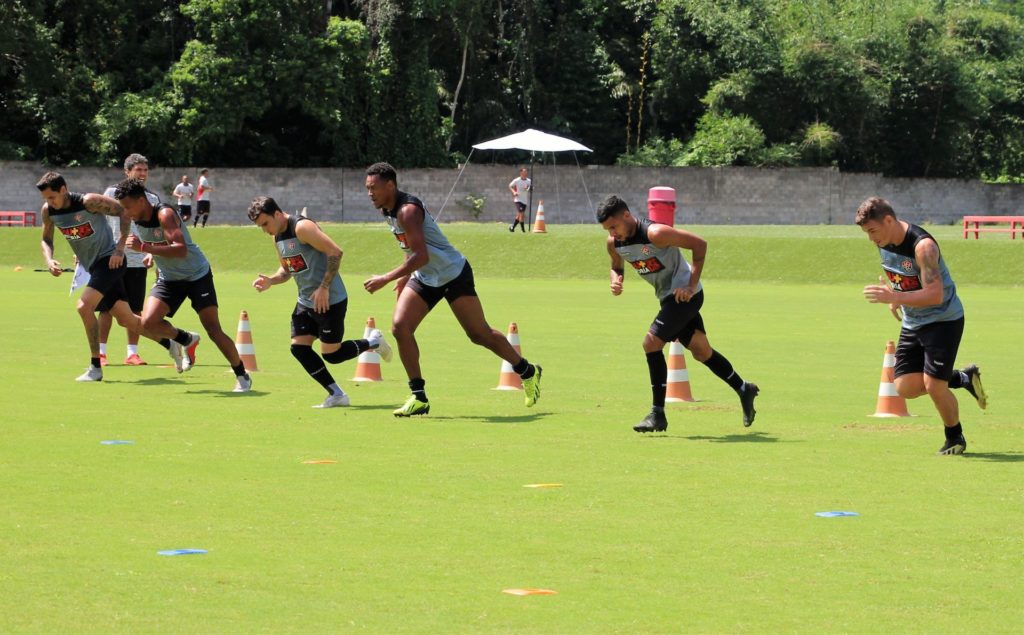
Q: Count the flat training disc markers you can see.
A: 6